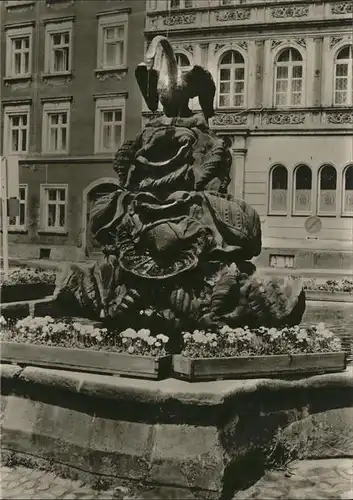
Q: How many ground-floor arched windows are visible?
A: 4